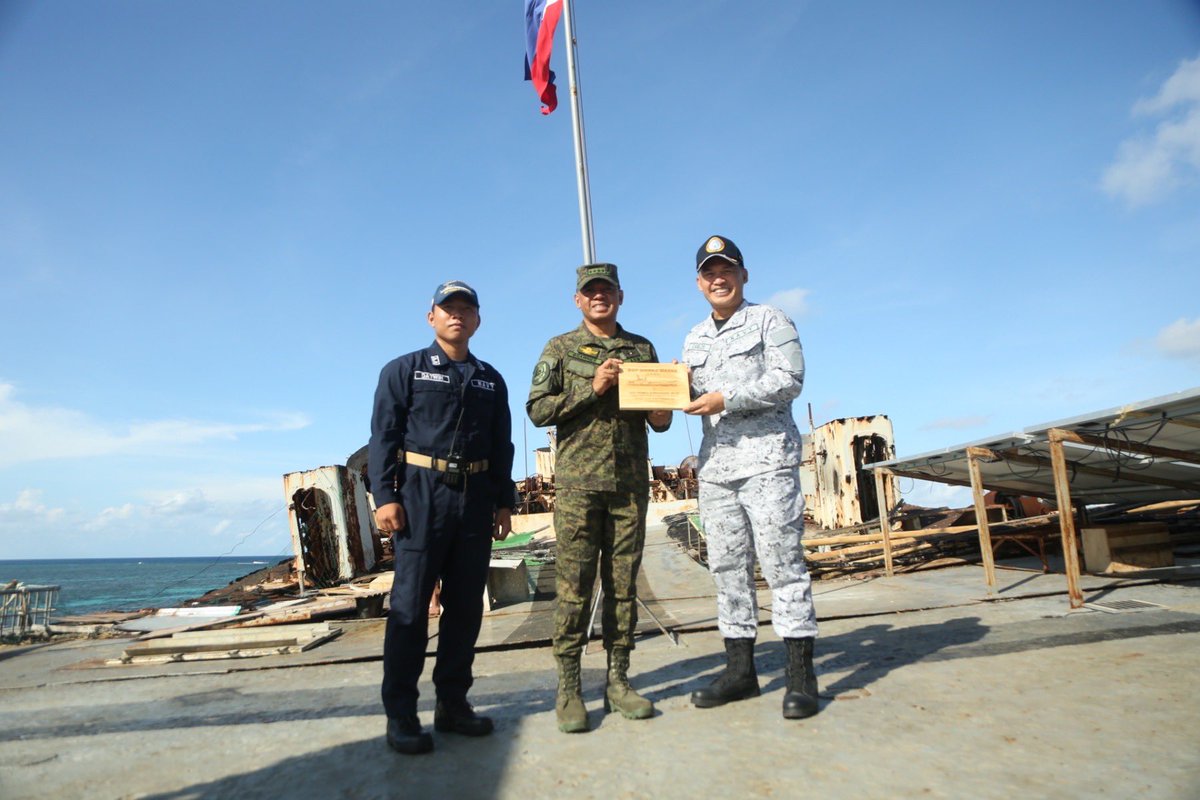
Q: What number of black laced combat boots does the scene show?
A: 4